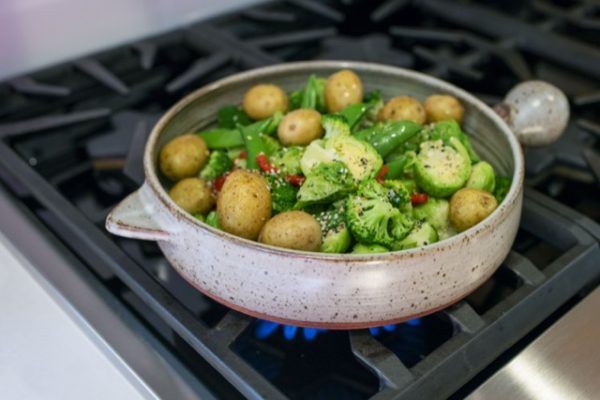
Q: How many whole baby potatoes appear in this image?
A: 10